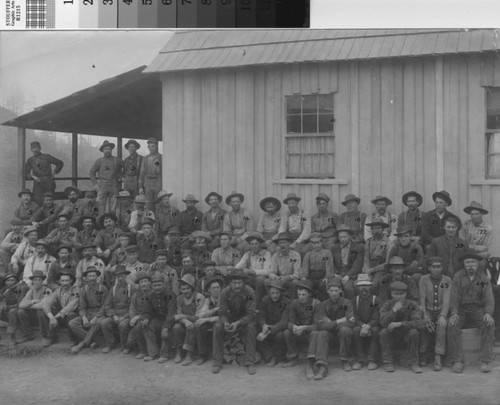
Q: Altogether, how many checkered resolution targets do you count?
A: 1